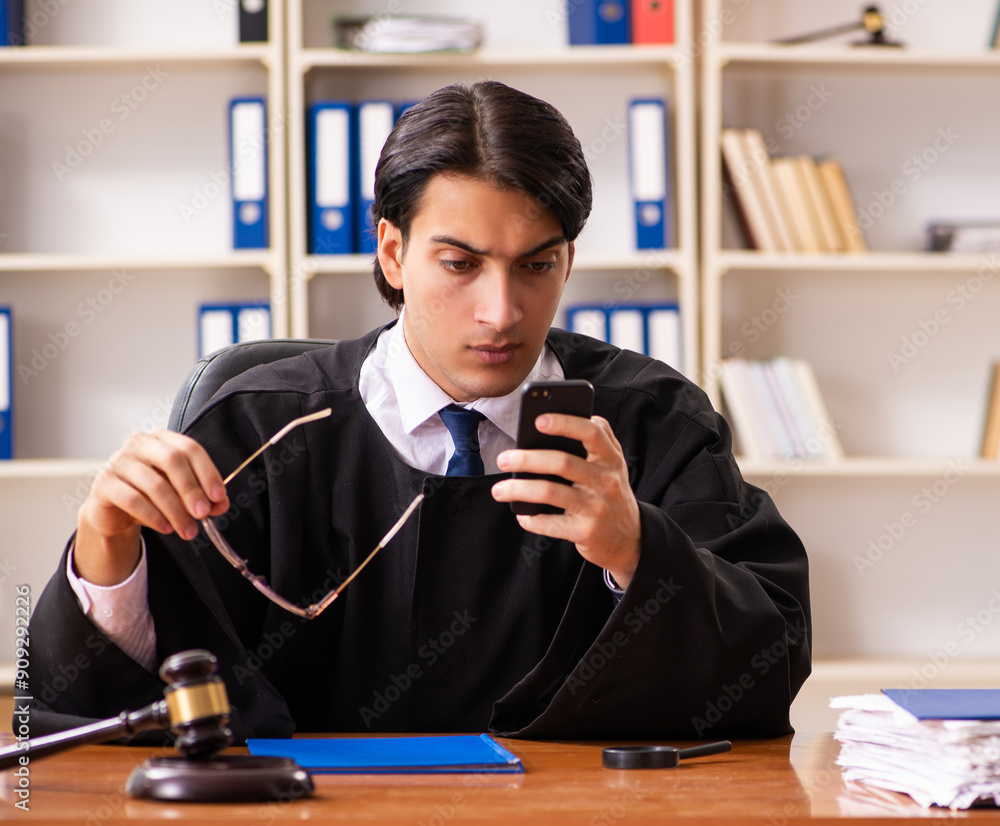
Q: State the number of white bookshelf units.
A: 3